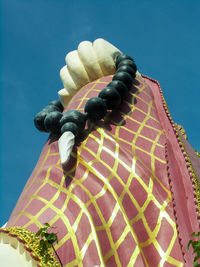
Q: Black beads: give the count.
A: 13